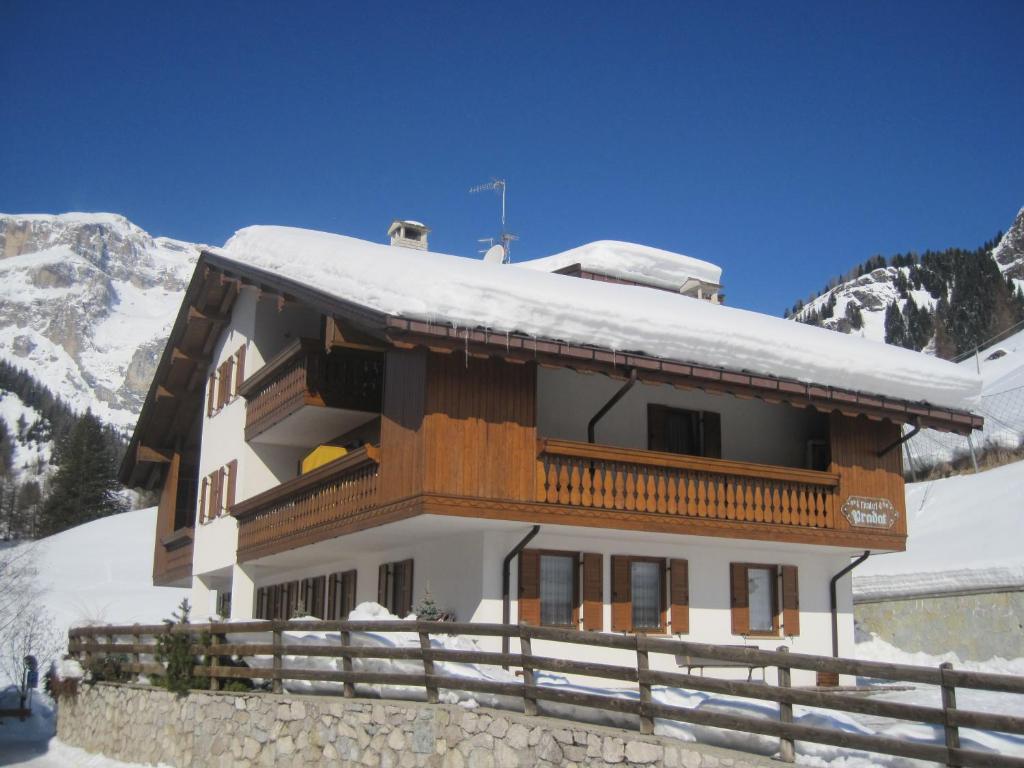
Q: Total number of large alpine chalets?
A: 1